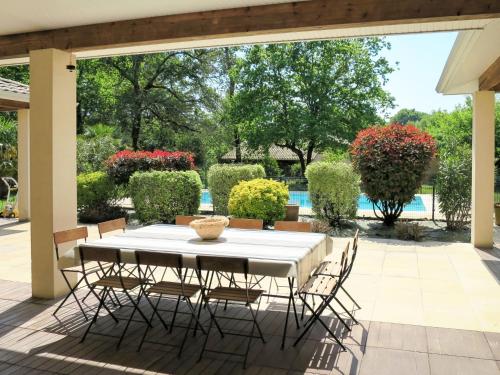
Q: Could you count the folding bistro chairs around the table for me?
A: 10